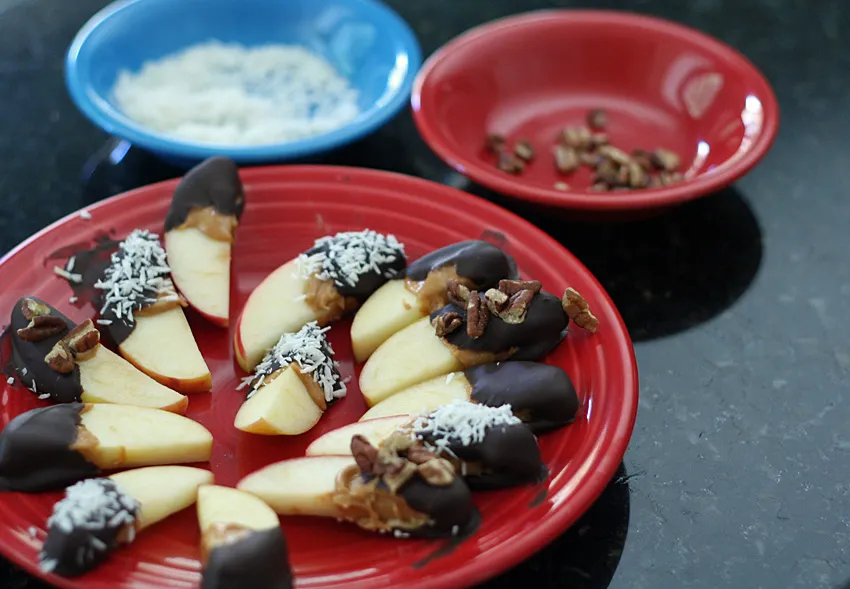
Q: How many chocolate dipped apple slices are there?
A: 13